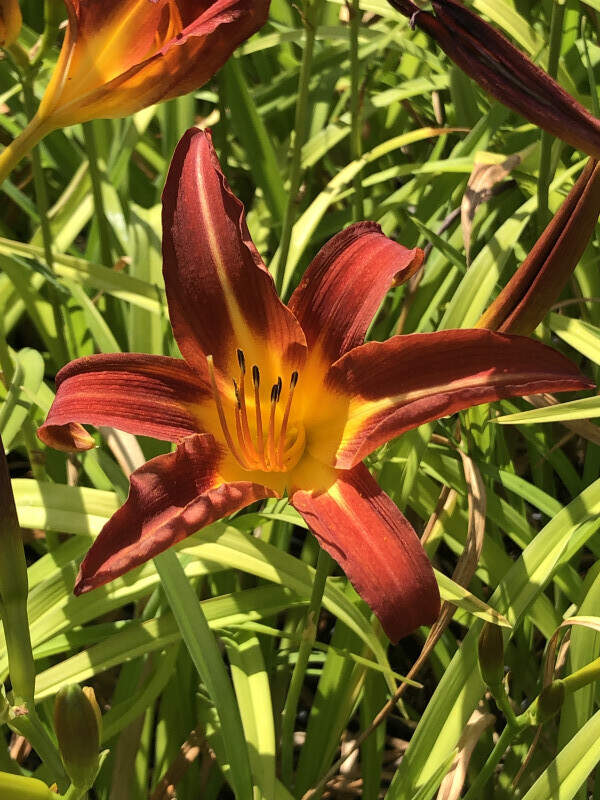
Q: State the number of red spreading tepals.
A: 6